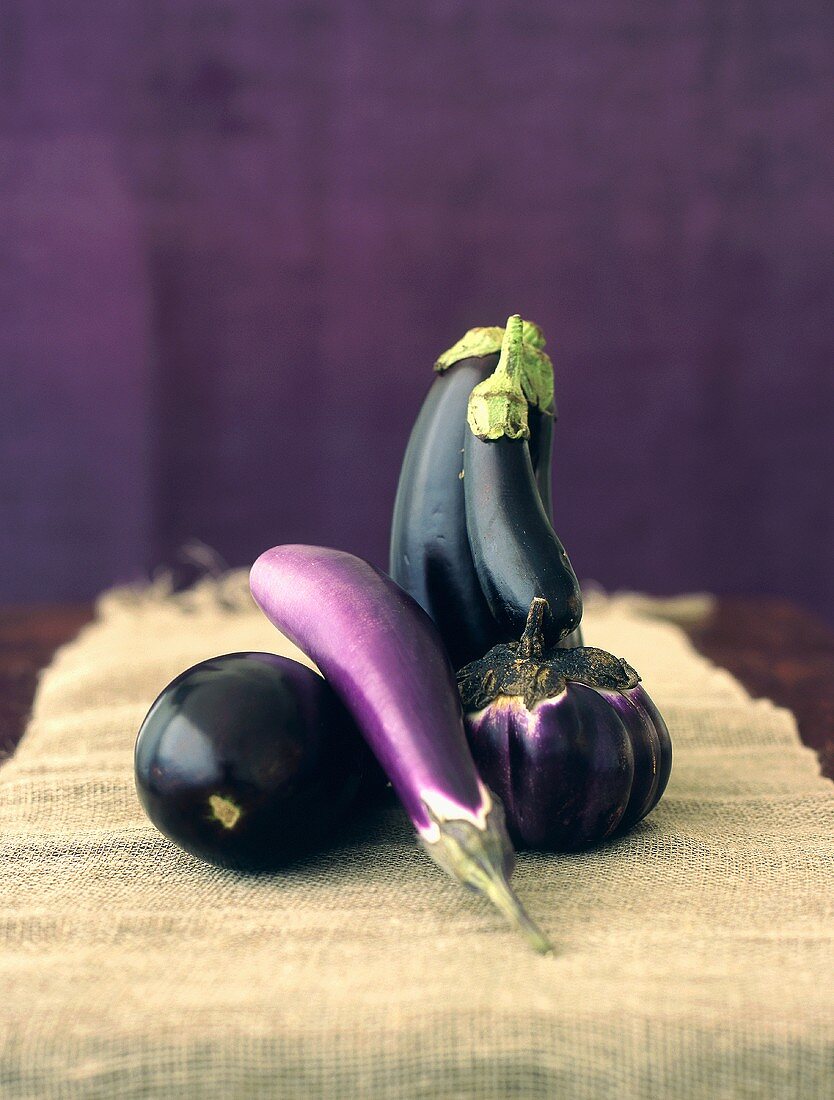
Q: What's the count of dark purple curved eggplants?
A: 2